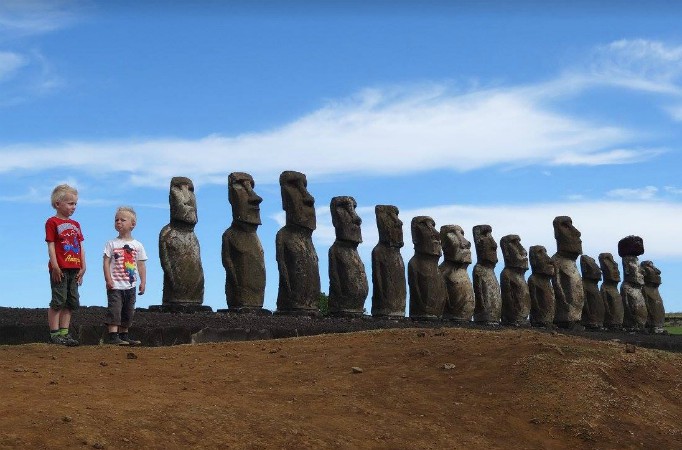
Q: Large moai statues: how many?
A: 15